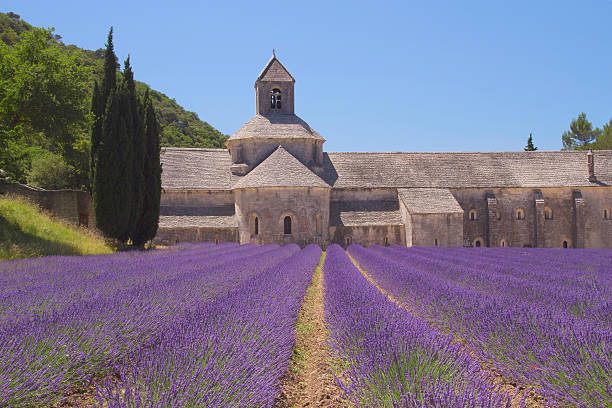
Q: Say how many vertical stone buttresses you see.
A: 3